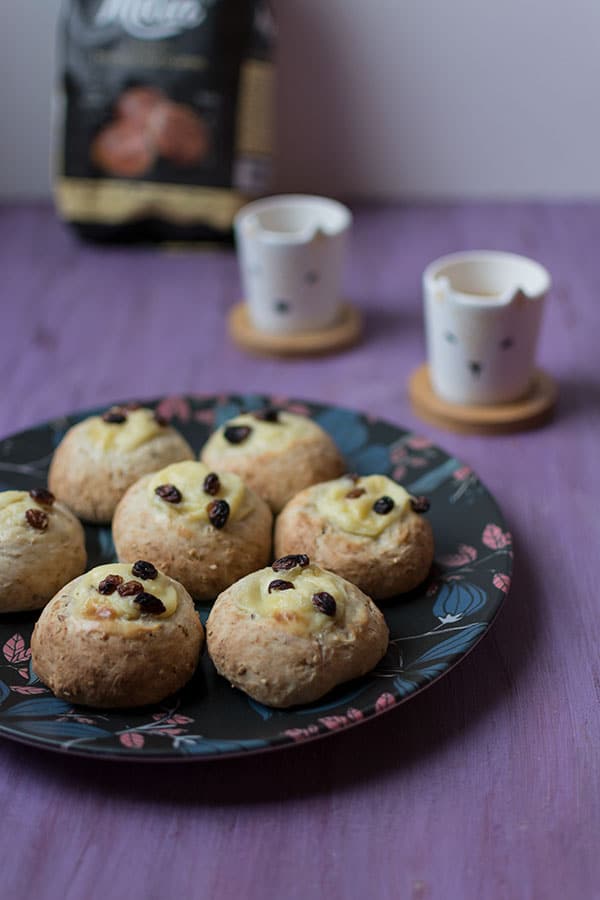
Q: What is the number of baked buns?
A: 7